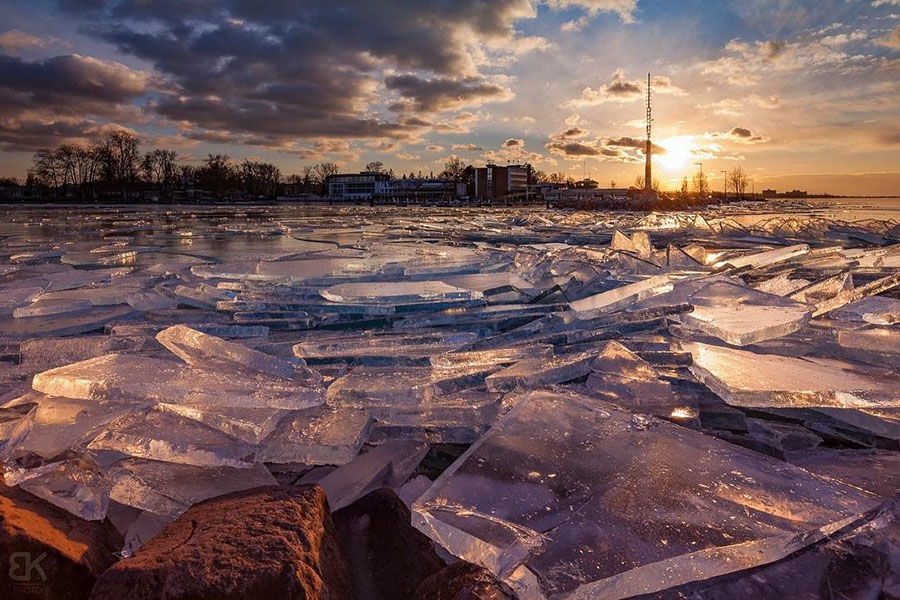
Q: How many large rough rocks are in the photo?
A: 4